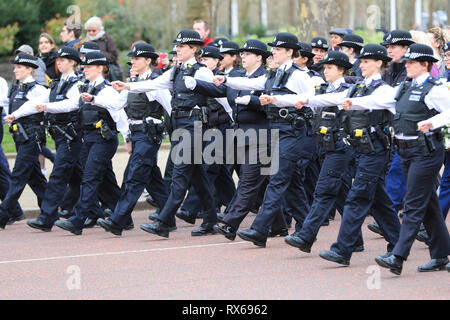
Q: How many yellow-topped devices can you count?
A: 4